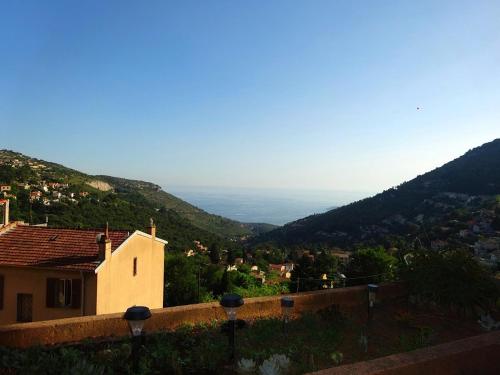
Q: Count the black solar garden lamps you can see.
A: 4